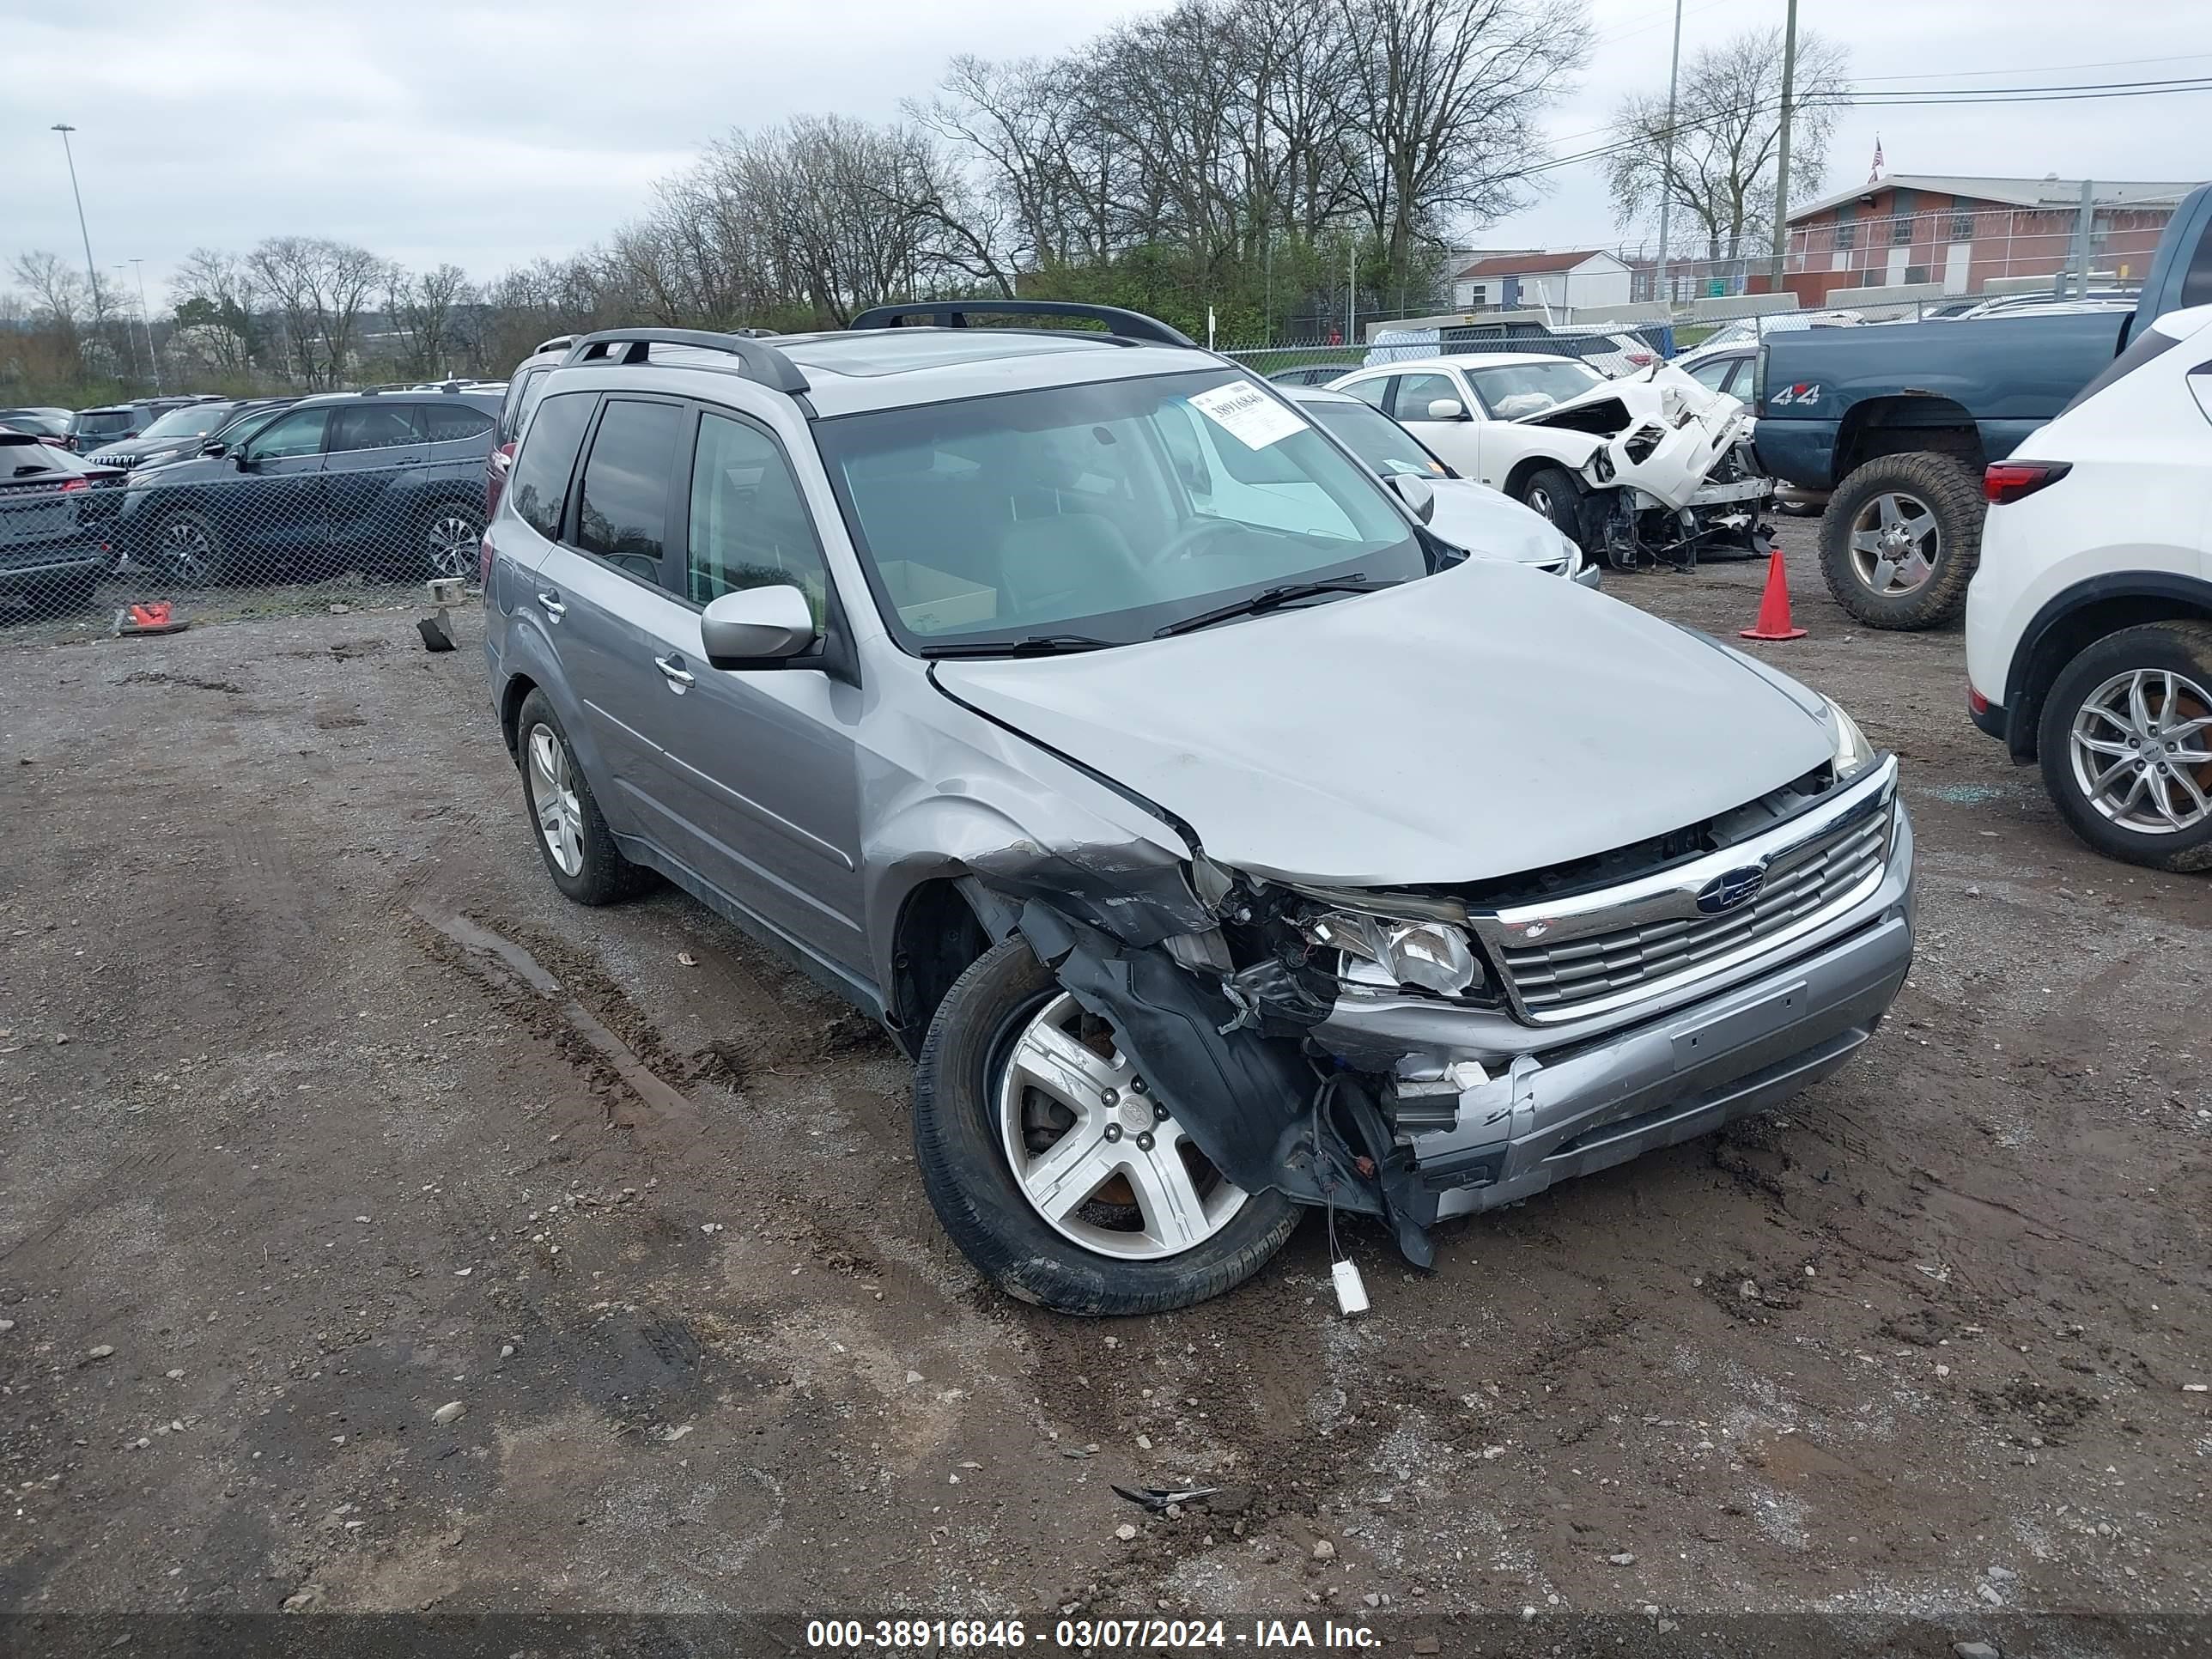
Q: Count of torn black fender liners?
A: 1